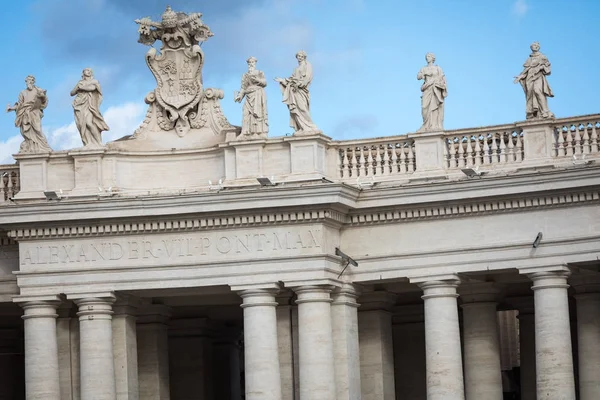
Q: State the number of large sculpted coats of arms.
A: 1